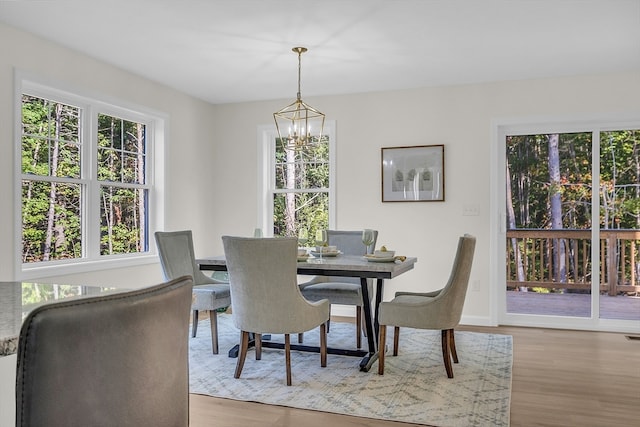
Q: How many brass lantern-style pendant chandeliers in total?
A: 1